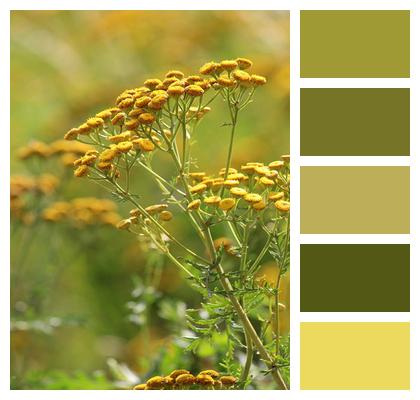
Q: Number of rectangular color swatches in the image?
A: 5